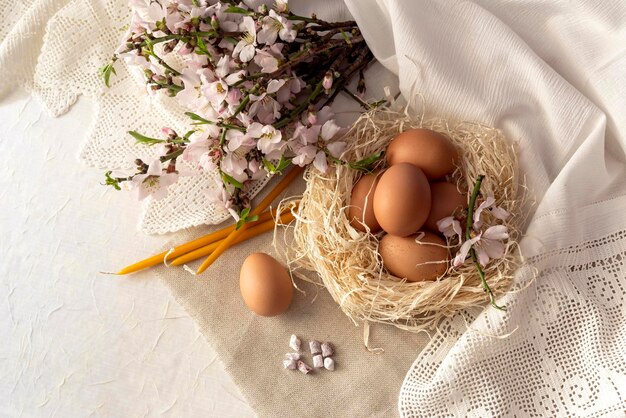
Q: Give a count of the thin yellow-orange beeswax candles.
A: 3